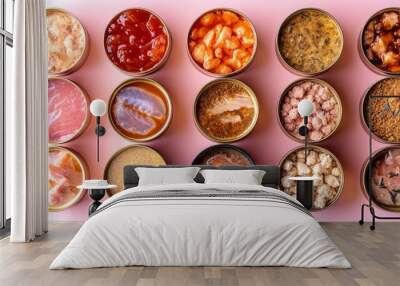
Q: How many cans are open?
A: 15